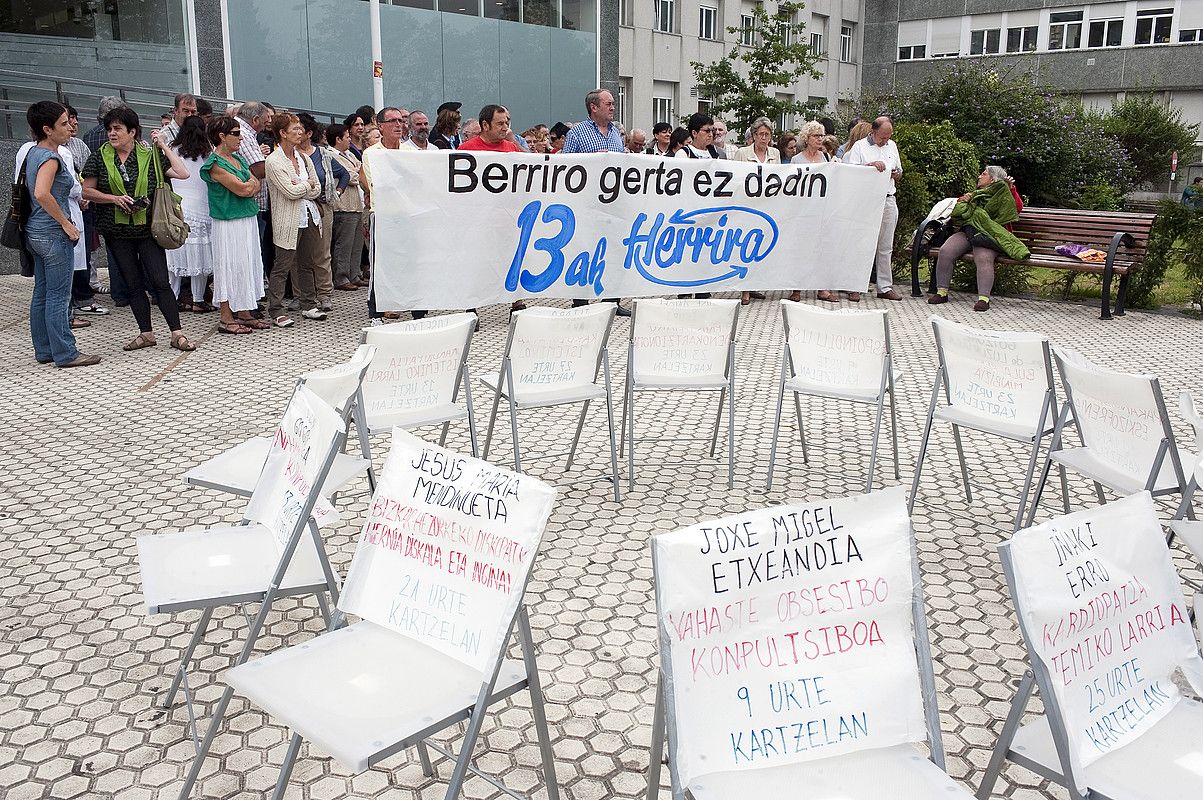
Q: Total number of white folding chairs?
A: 12